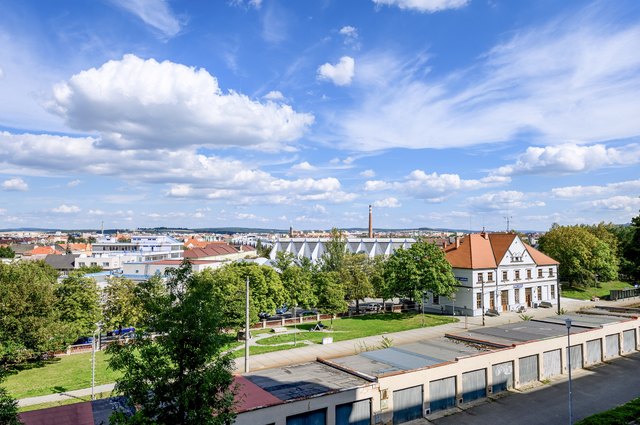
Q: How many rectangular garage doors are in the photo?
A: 12